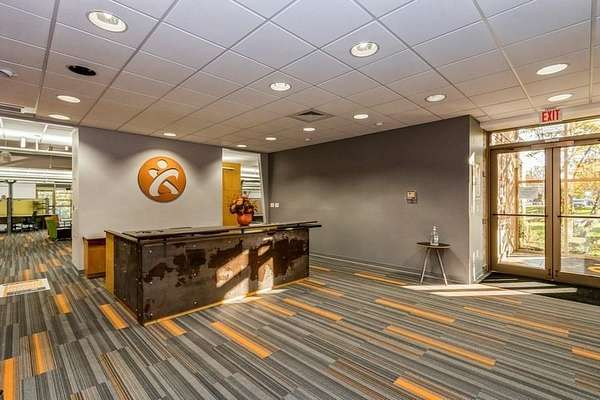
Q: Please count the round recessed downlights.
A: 13